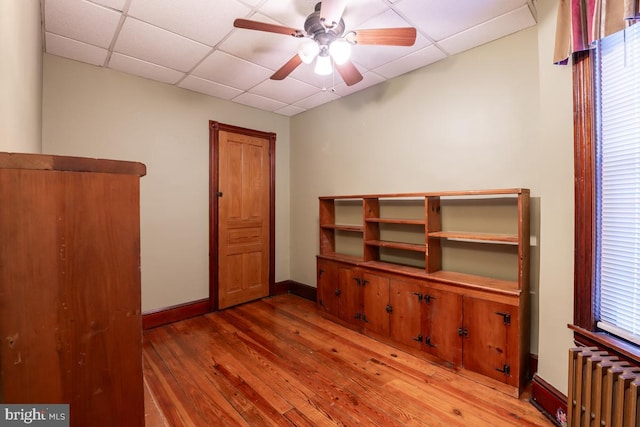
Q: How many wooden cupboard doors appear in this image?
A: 6